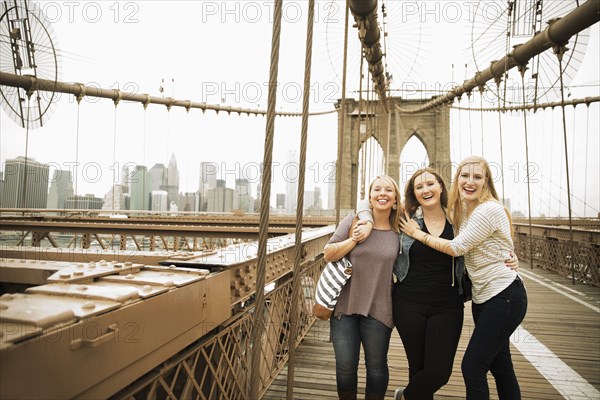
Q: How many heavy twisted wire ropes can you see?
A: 2